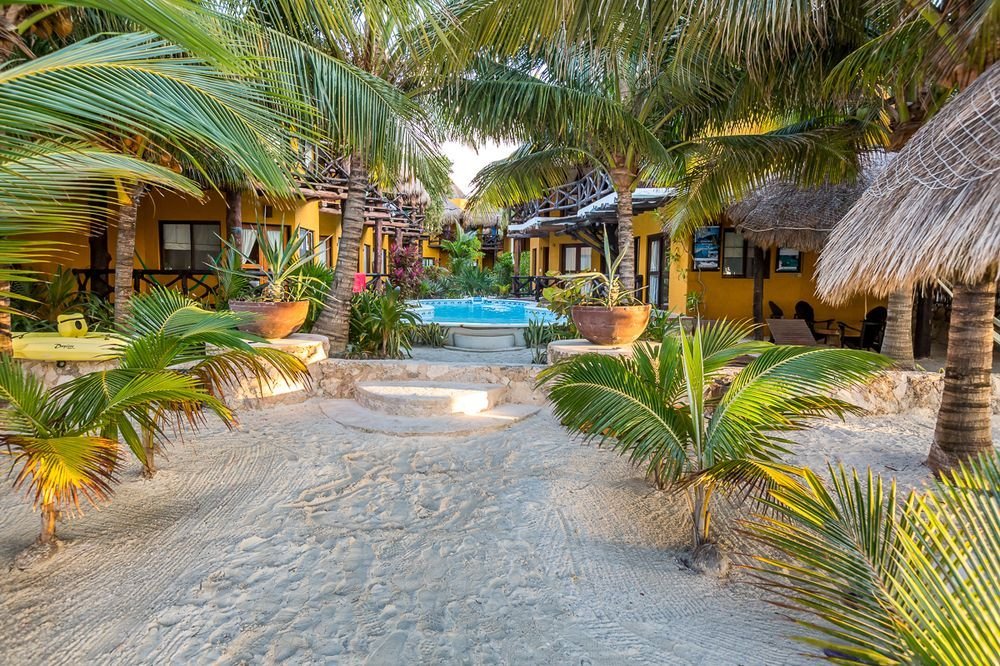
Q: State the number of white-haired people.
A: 0